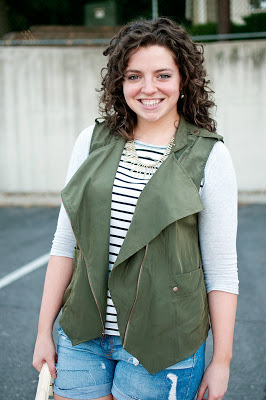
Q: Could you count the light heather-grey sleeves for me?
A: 2